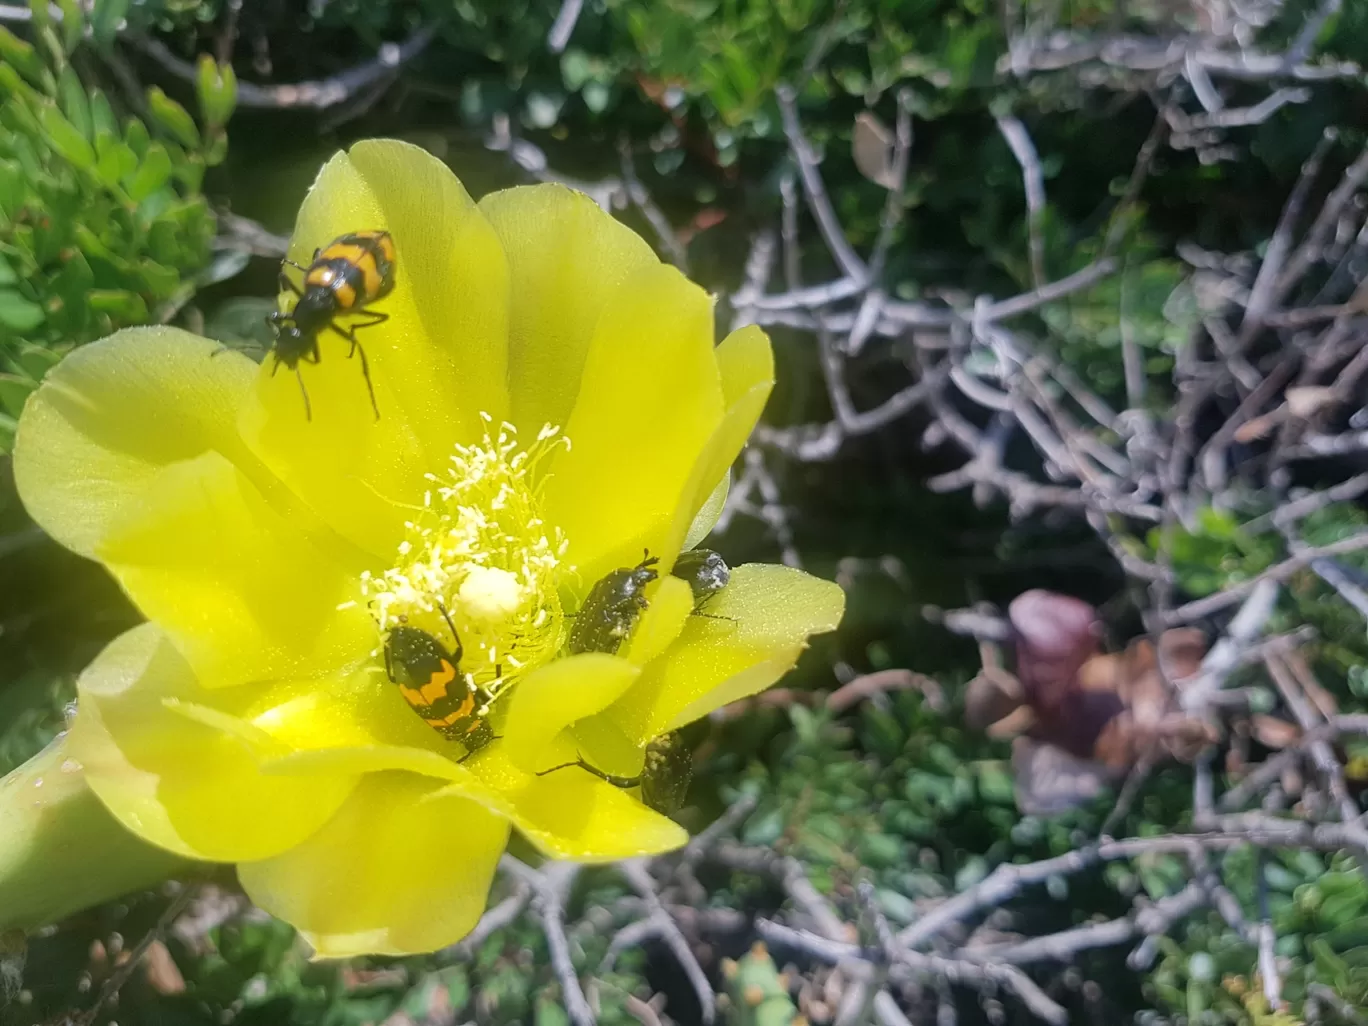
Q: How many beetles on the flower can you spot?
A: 5